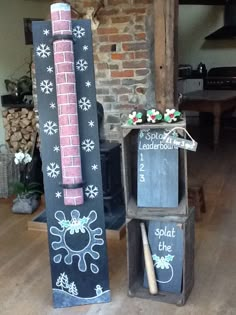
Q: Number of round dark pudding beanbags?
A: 3